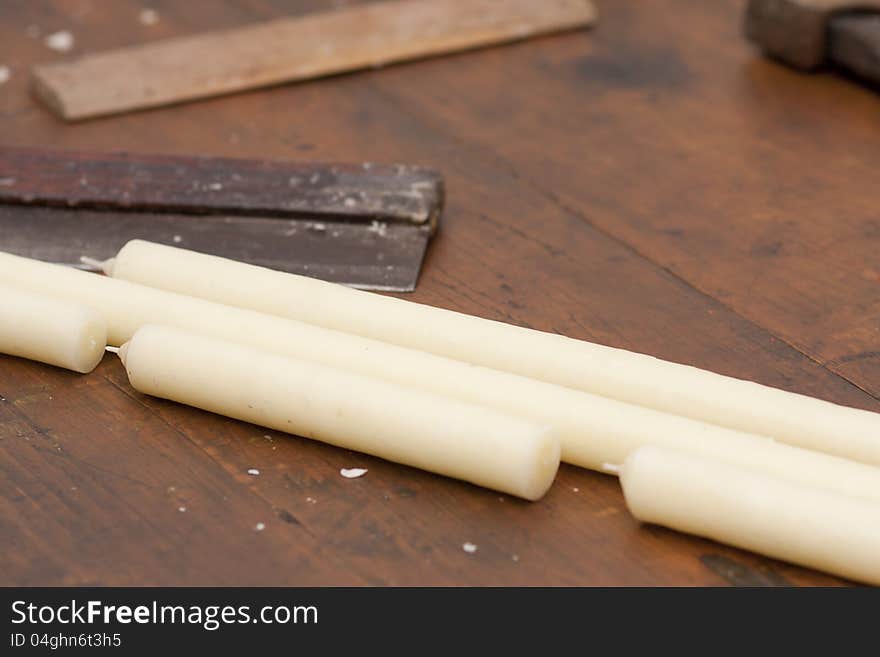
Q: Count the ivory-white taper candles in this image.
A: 5